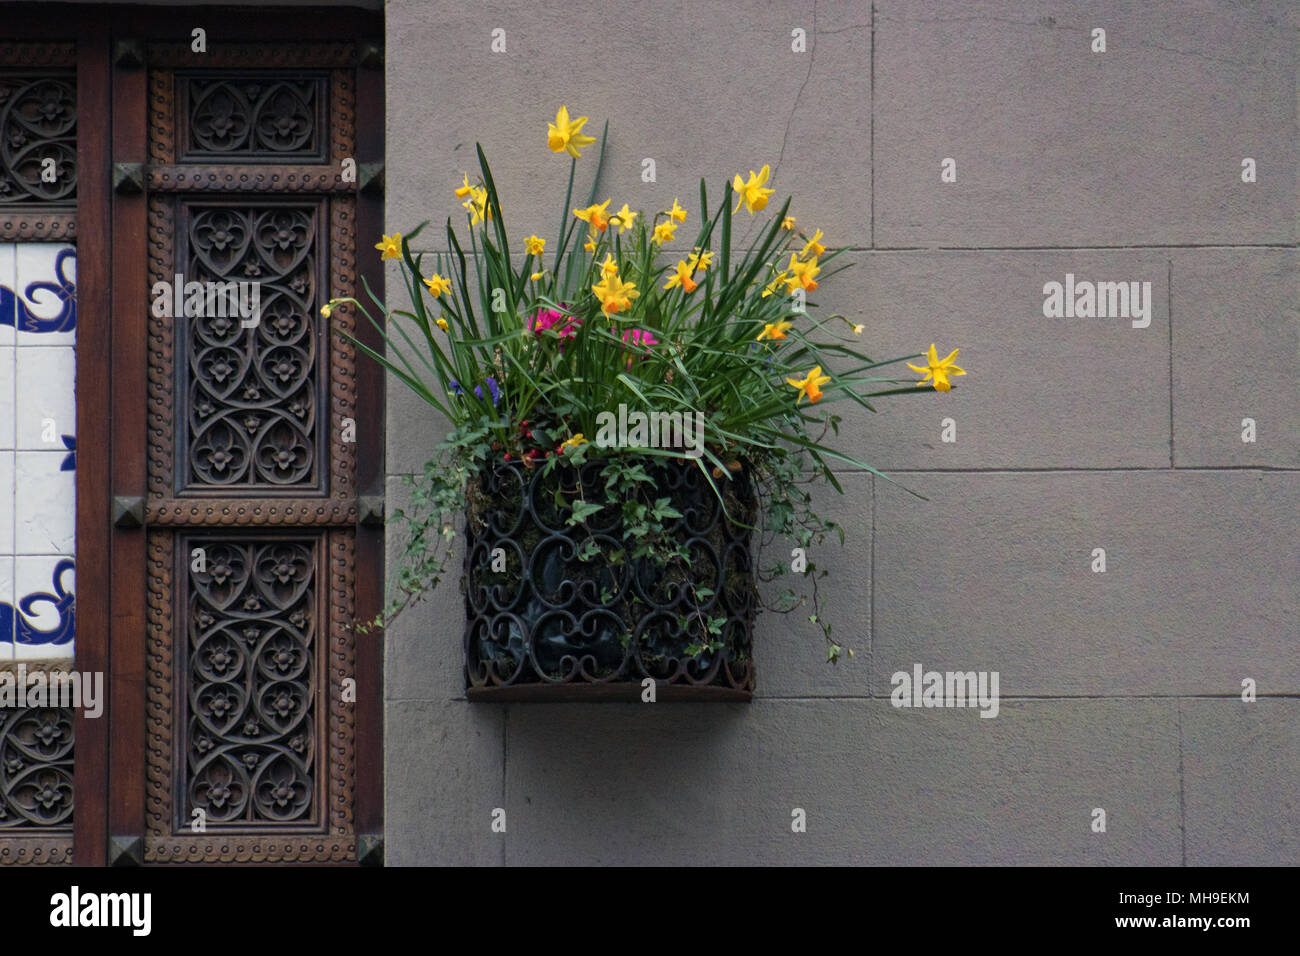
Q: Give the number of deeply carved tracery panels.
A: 5